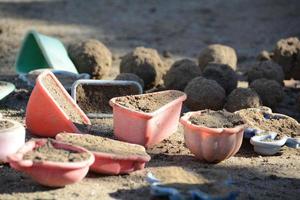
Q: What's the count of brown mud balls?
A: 11